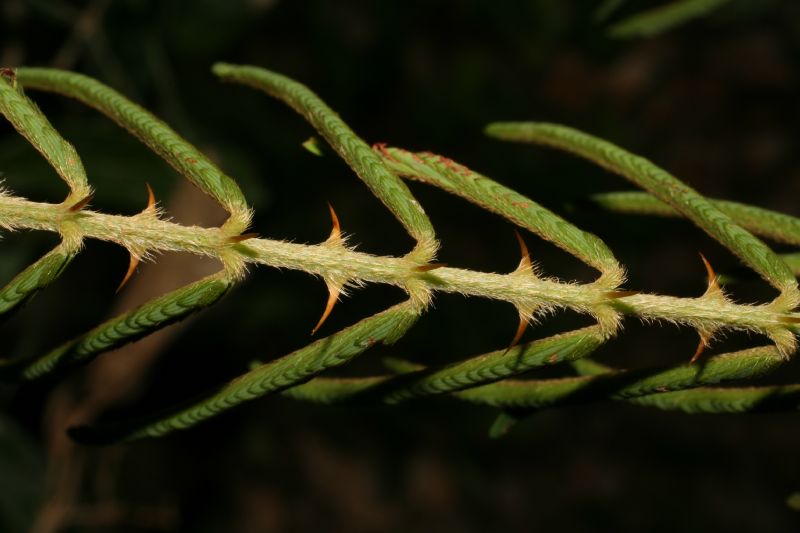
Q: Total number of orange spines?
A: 13